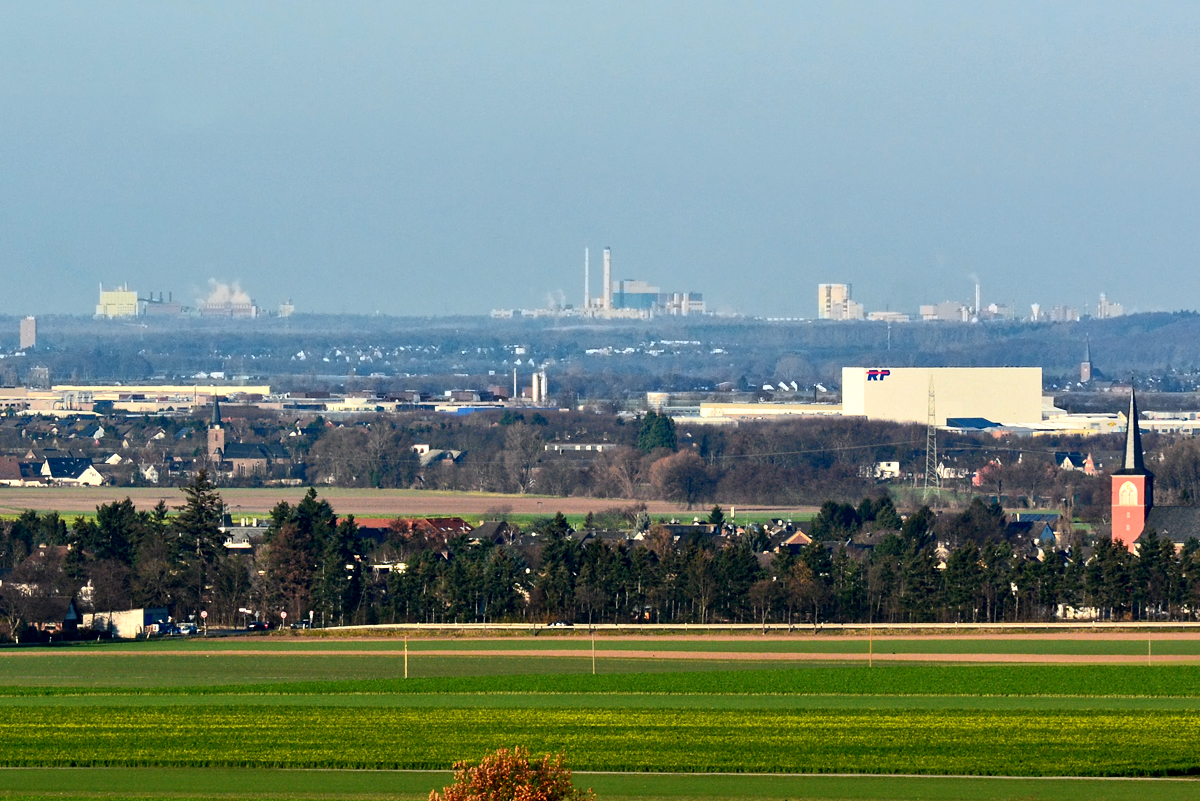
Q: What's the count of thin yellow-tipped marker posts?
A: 4